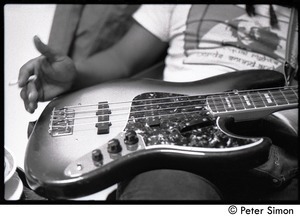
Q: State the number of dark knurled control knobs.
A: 3